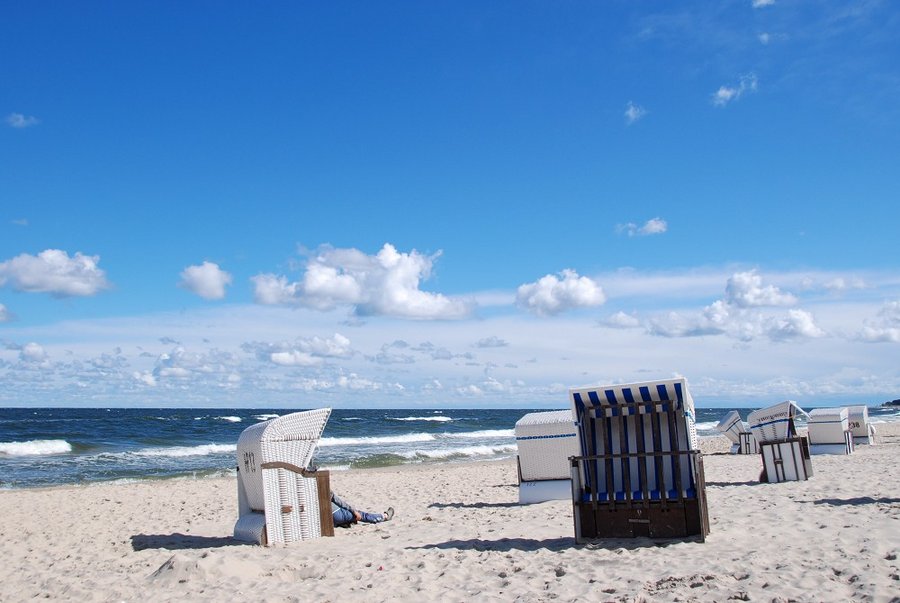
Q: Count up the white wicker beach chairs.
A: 7